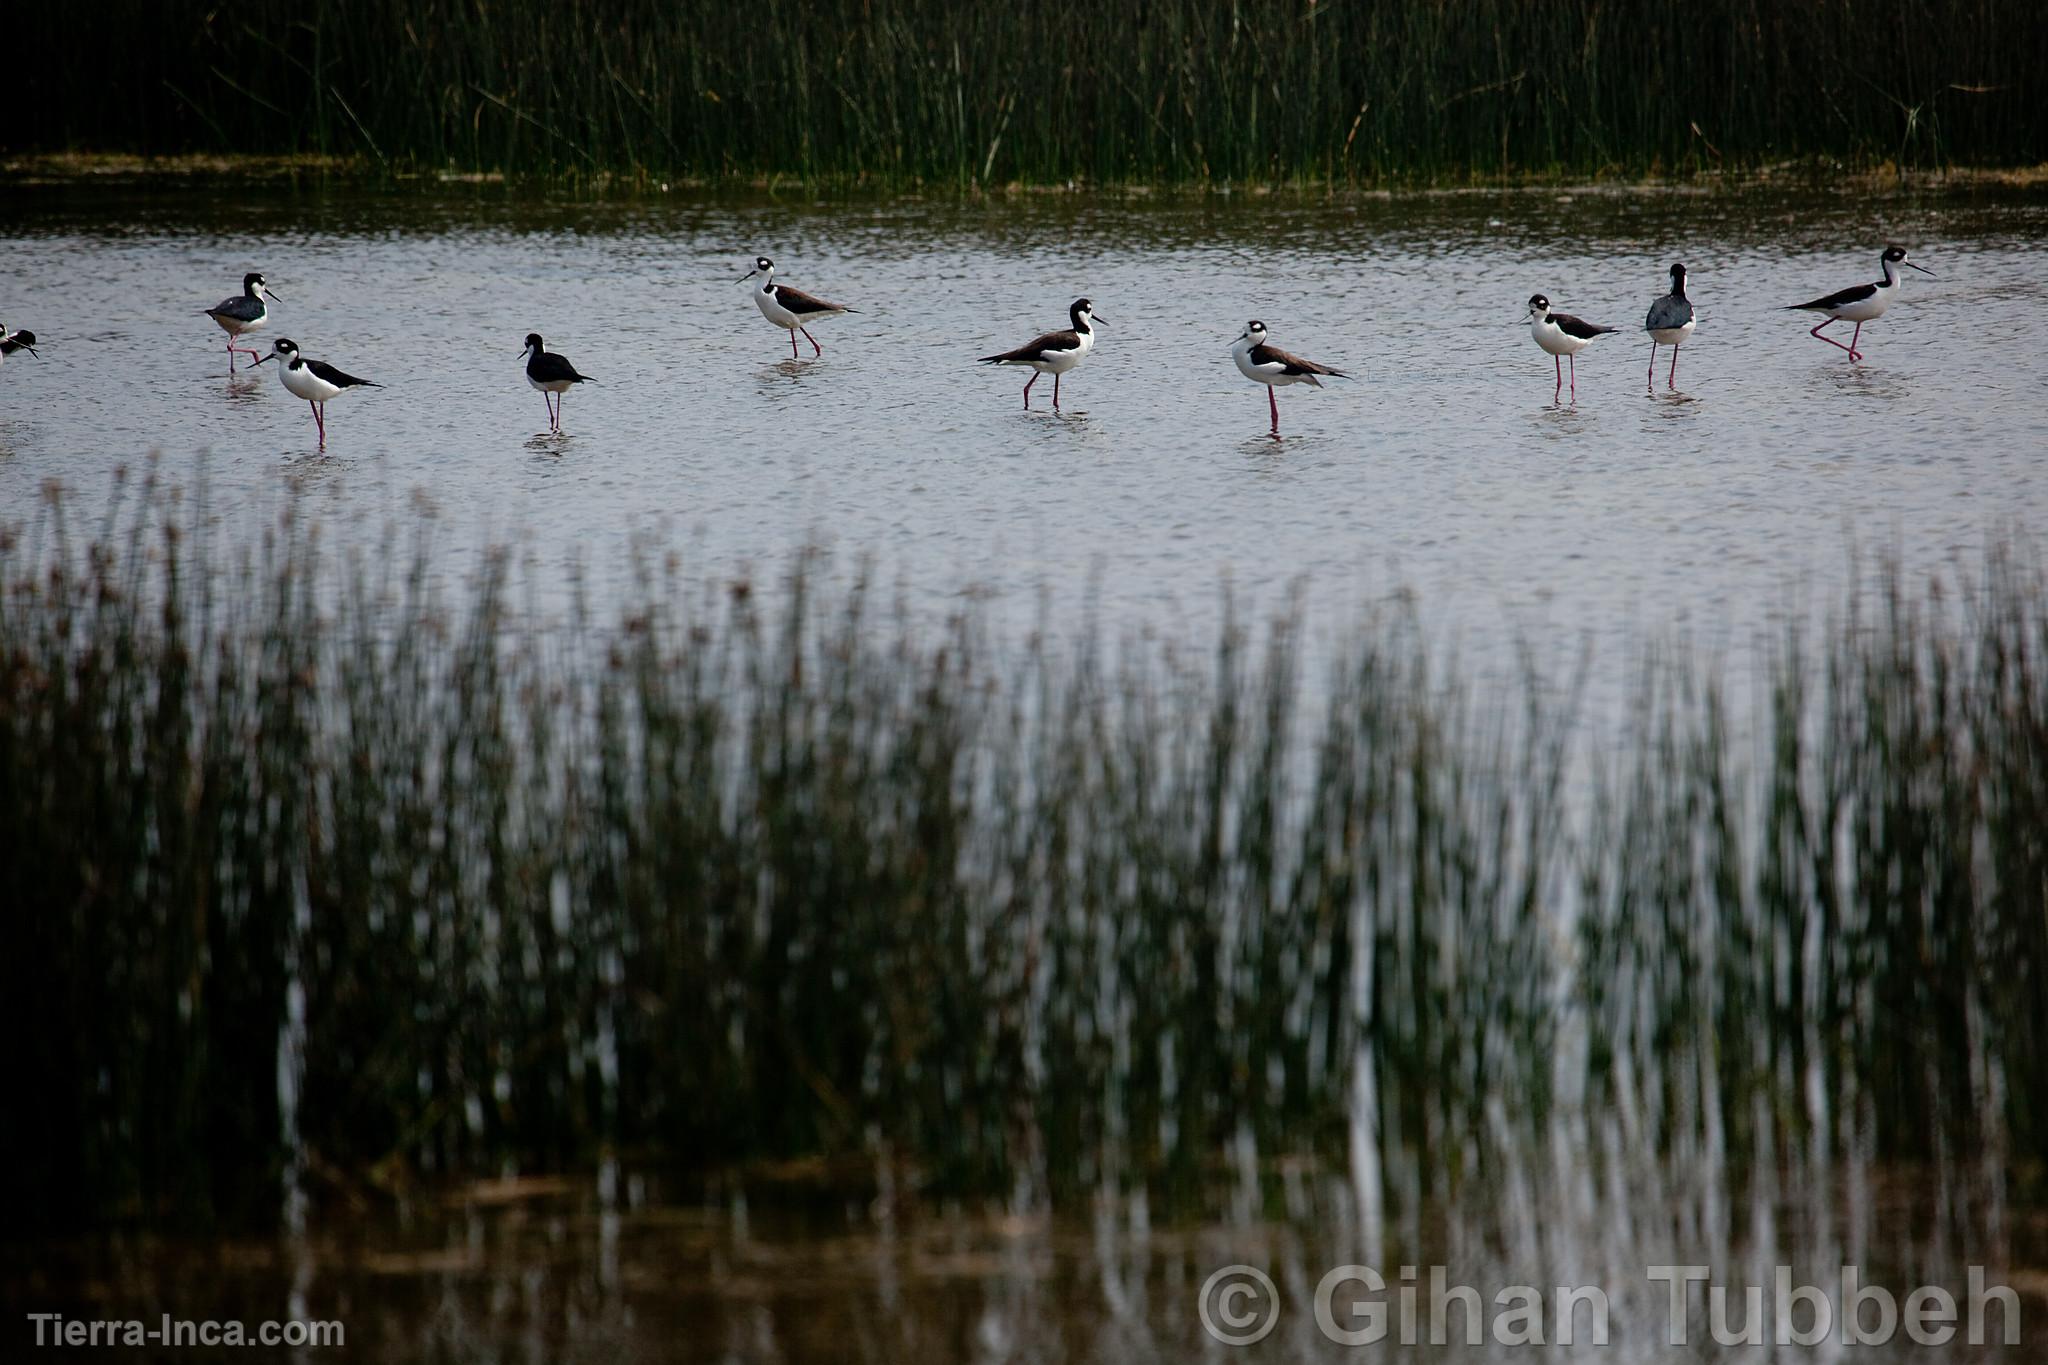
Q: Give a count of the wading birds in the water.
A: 11